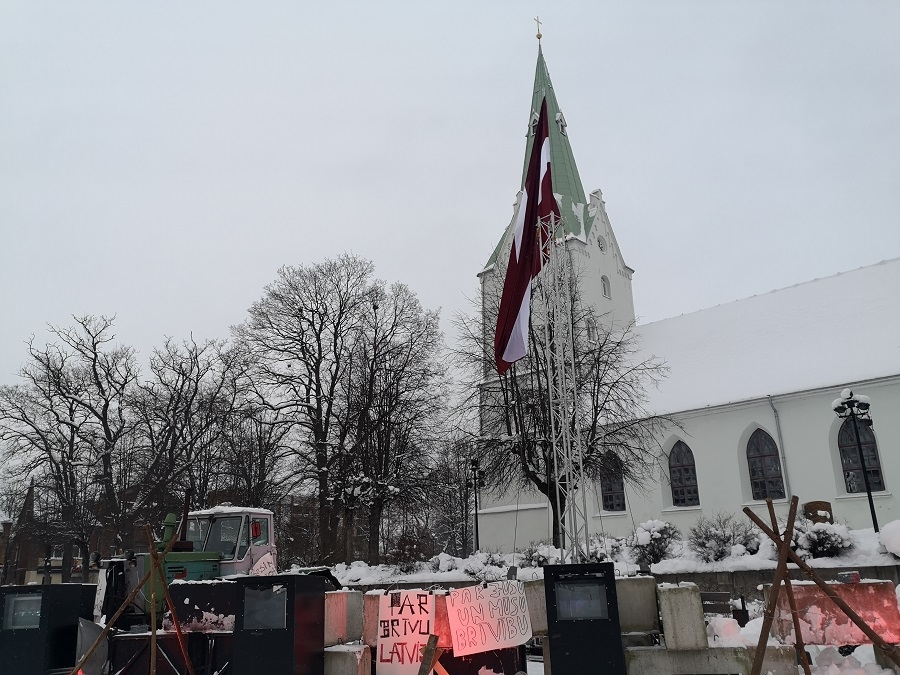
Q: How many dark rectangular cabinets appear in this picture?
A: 3